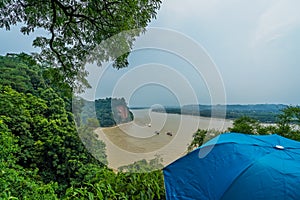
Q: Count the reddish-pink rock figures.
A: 1